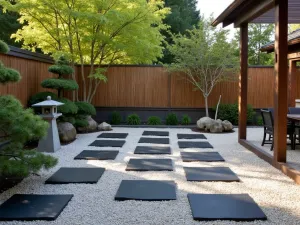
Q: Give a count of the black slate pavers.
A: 15